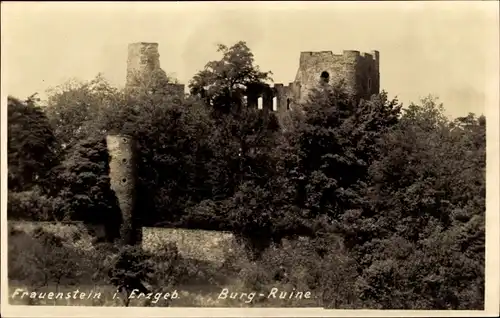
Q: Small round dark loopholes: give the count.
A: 3